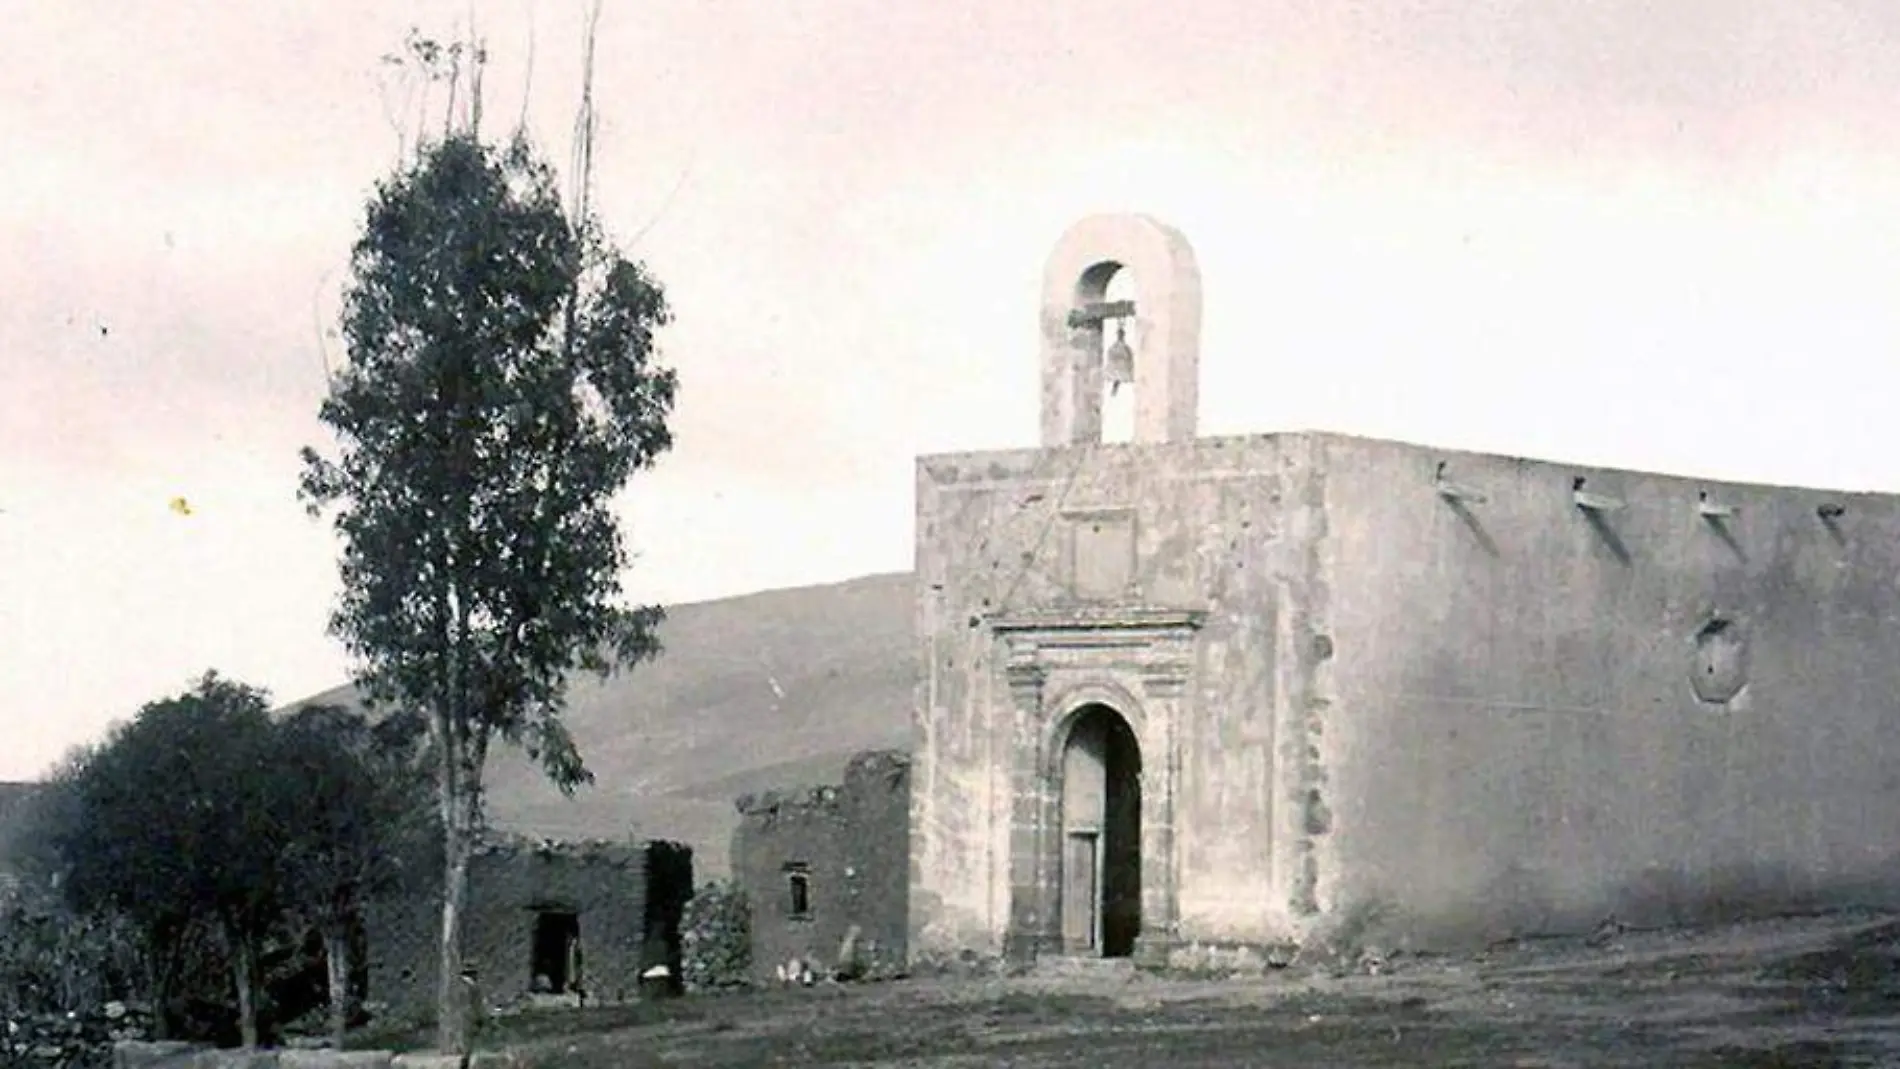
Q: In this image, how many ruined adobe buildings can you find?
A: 2